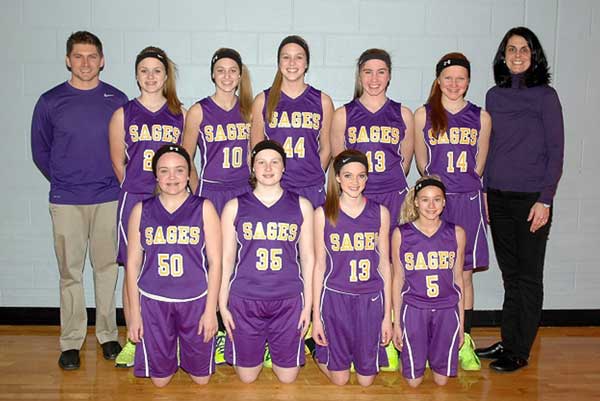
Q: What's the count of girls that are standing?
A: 5